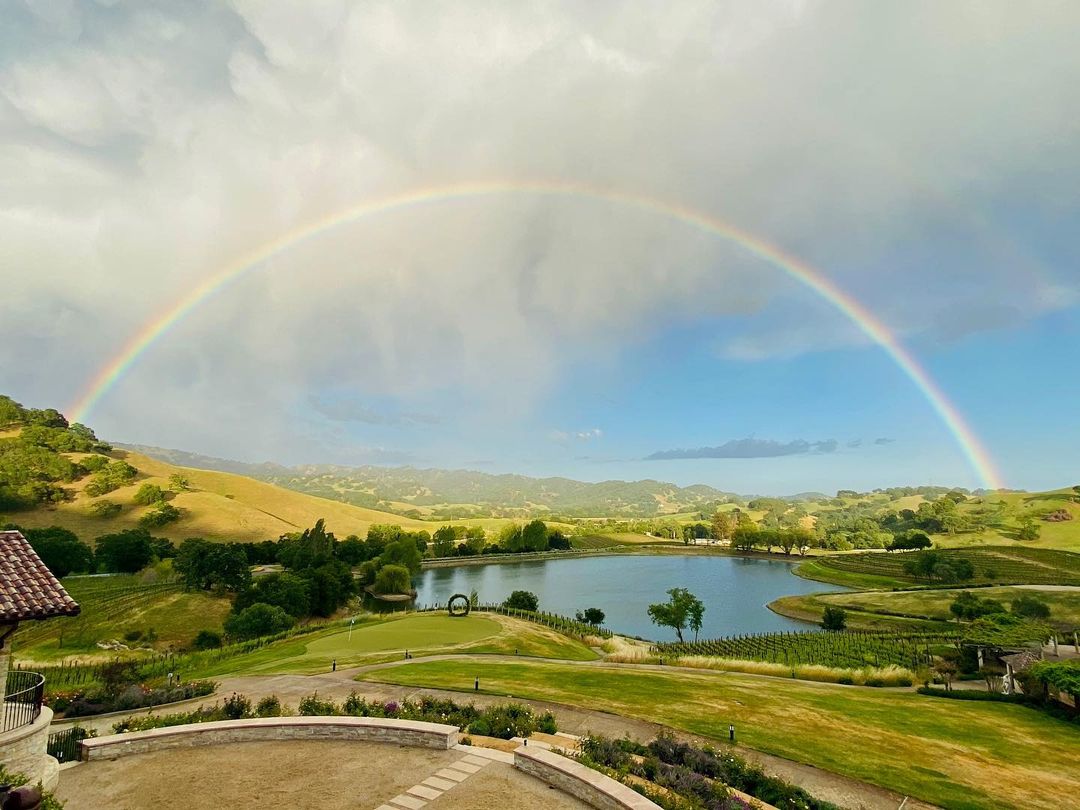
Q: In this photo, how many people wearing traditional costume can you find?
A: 0